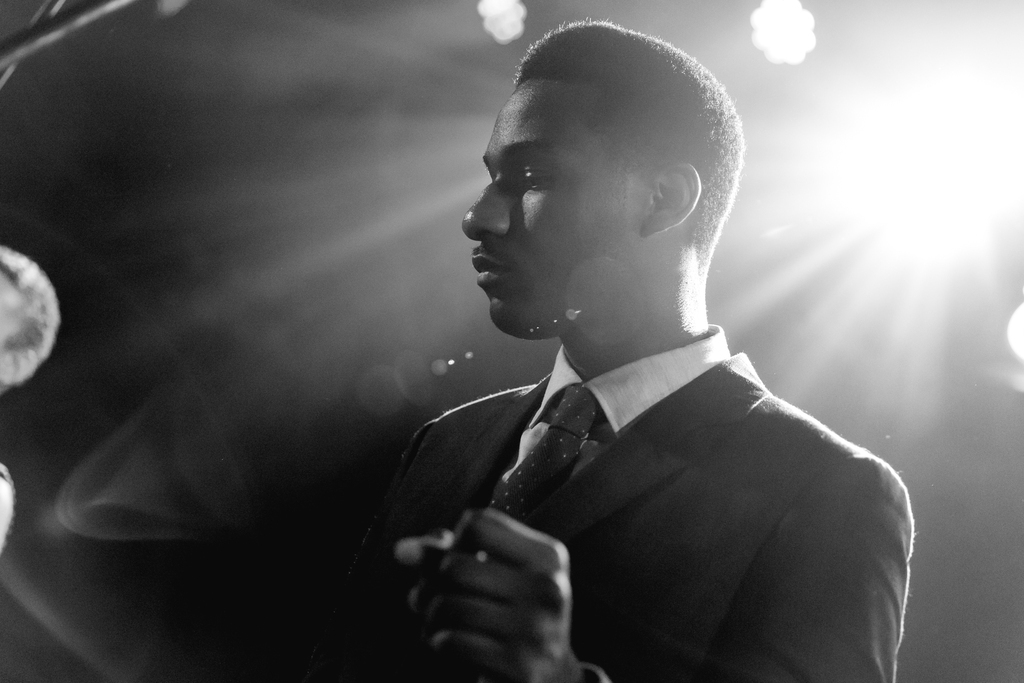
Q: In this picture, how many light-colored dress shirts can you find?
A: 1